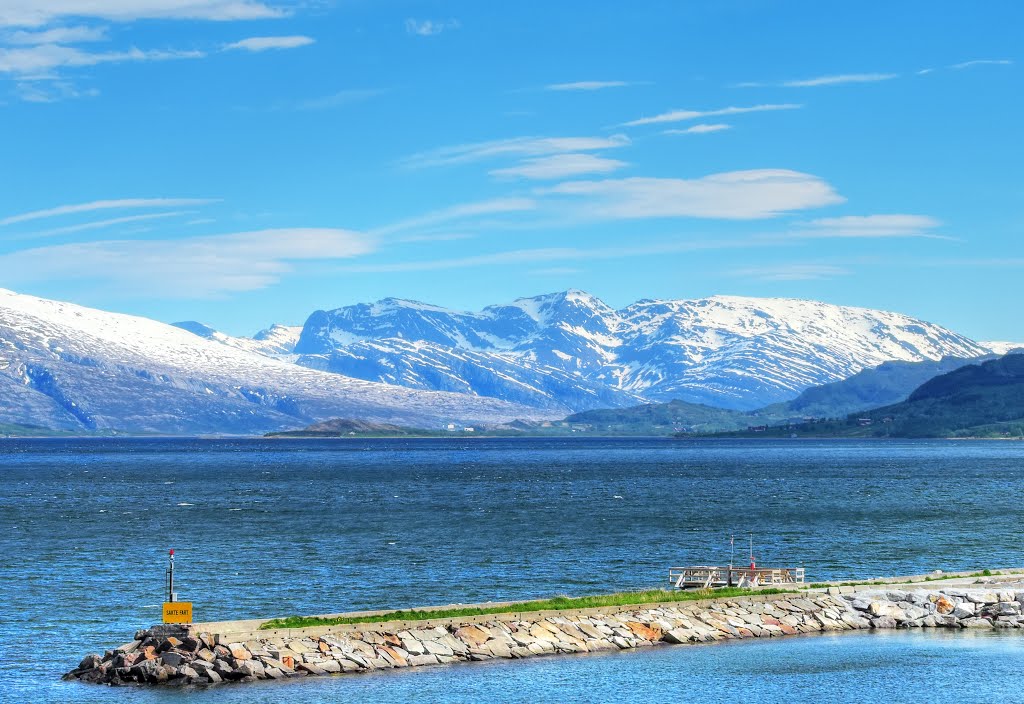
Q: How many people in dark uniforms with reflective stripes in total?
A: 0